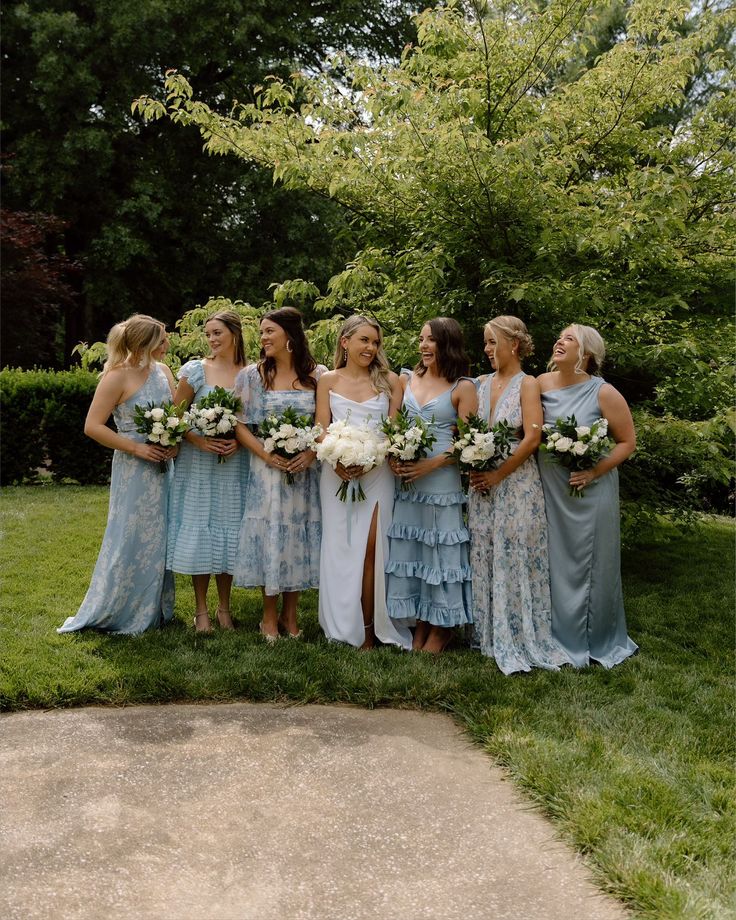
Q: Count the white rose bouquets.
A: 7